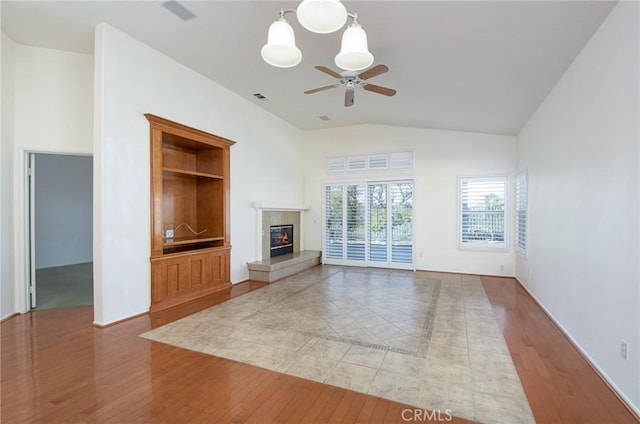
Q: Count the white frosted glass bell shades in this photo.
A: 3